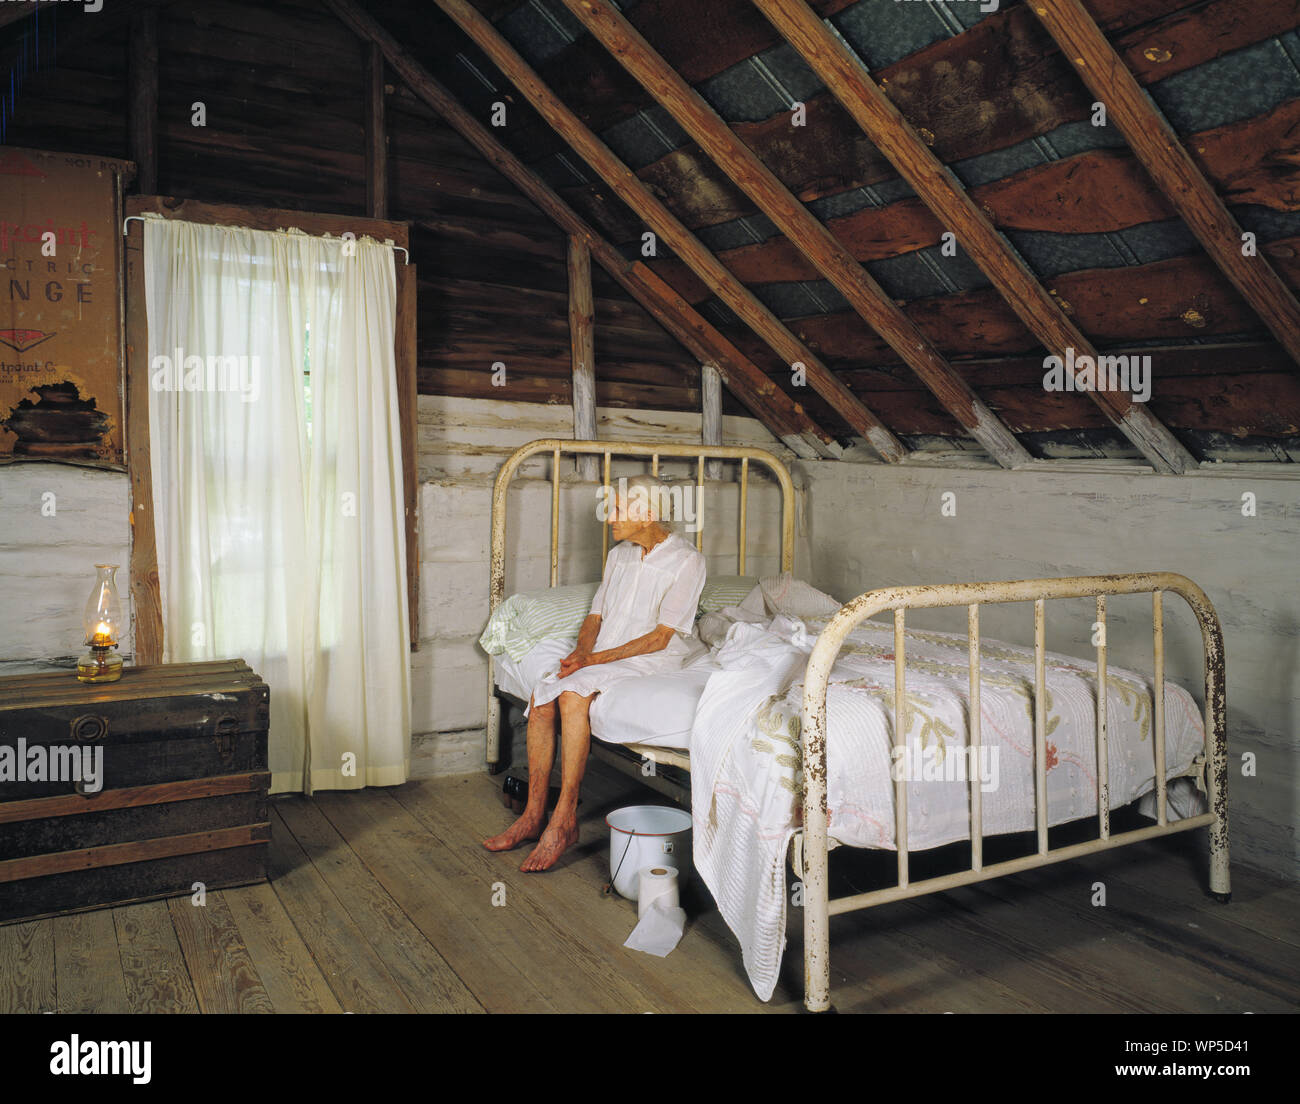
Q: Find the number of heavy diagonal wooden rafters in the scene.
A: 5